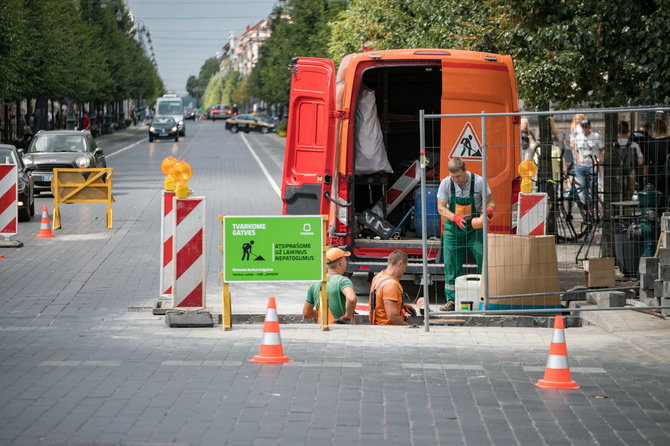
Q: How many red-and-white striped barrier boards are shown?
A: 5